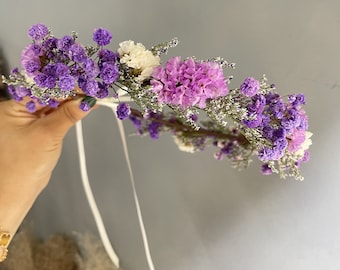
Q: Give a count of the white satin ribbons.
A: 2